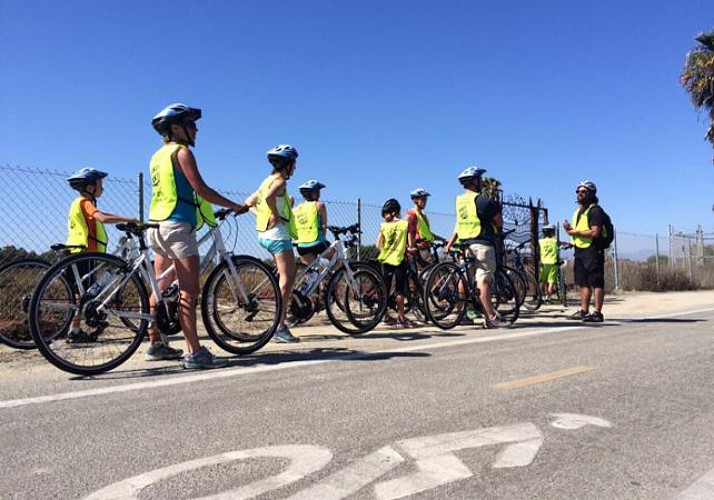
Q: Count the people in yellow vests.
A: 9